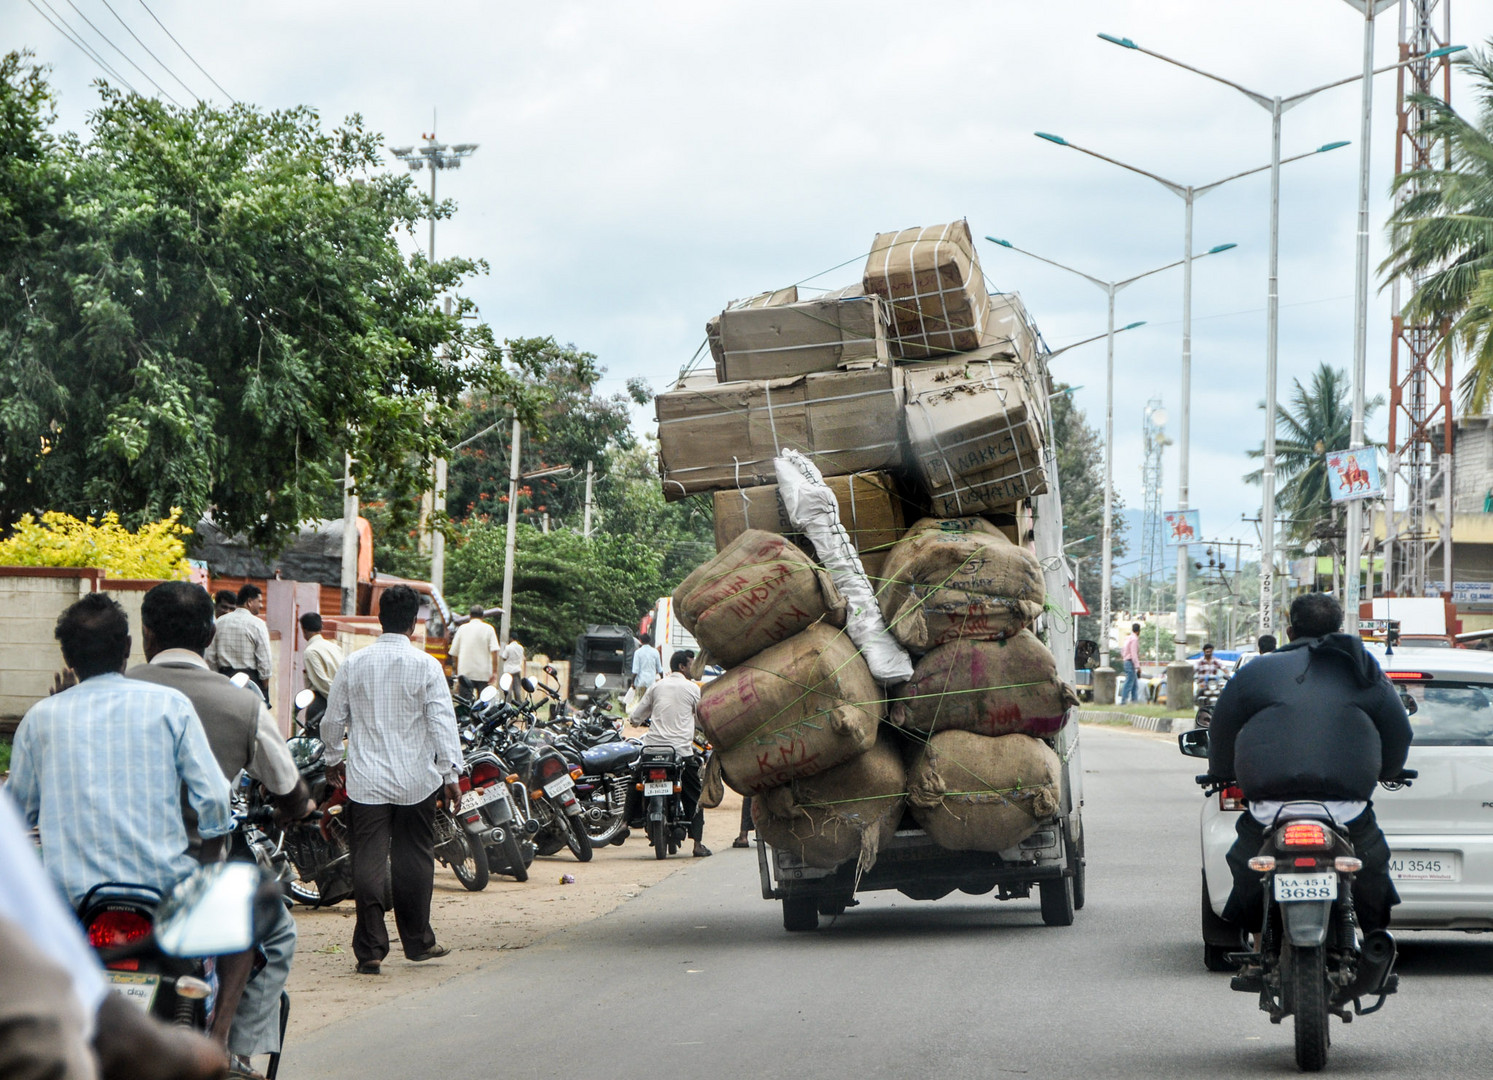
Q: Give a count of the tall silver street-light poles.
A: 4